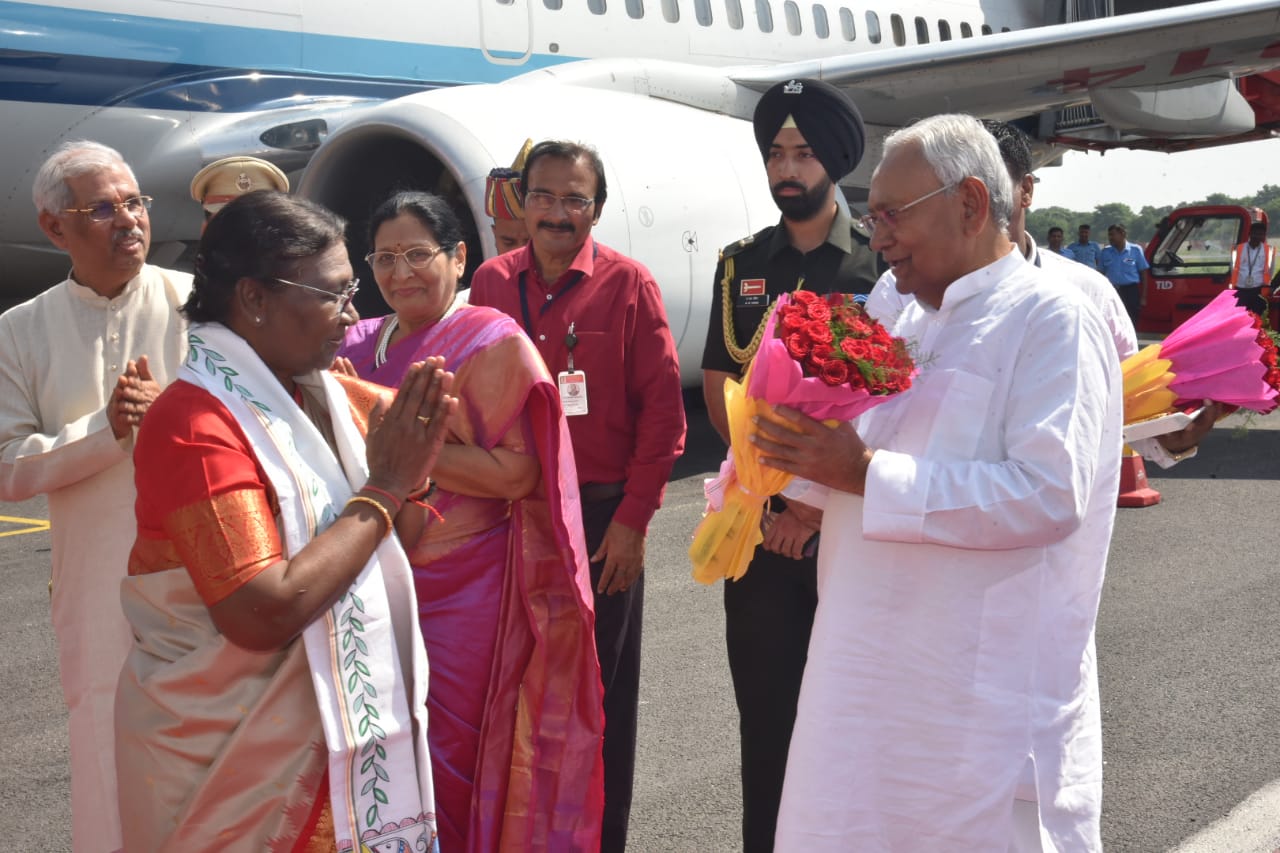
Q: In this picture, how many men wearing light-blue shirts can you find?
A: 3